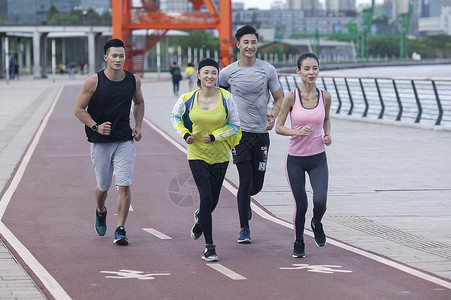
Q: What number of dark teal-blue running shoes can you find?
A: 2